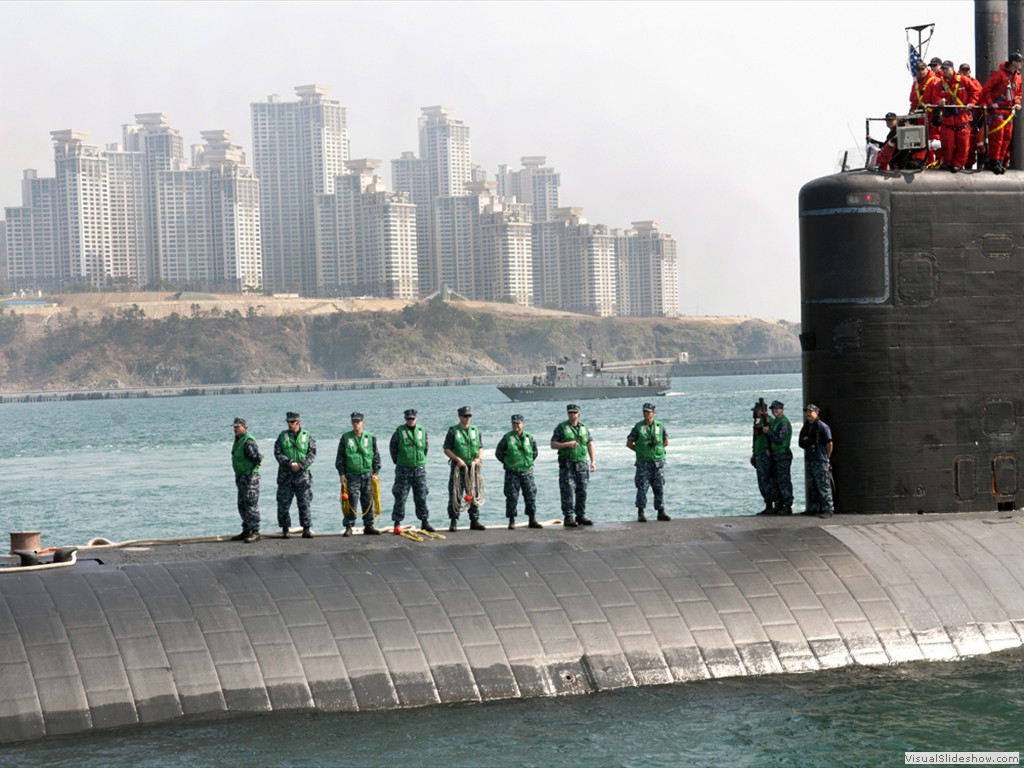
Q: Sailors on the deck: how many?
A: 11